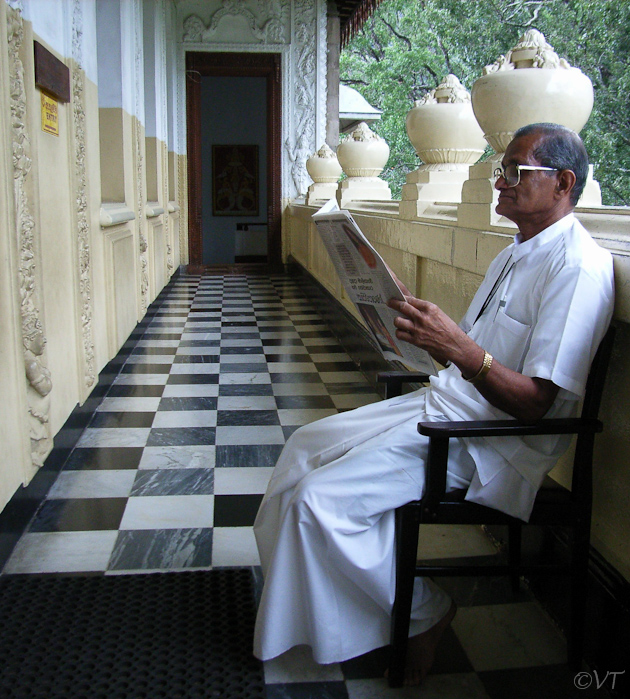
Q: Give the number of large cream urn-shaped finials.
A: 4